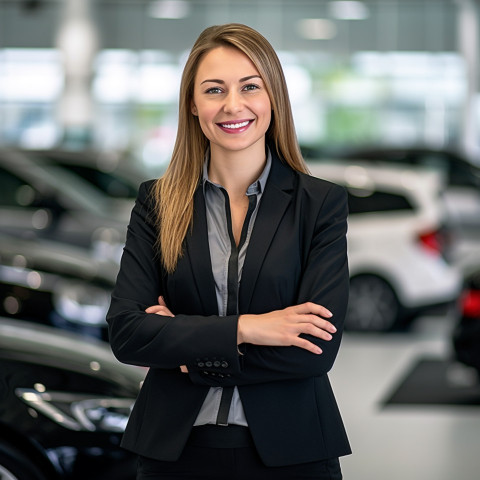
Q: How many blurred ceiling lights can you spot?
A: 3